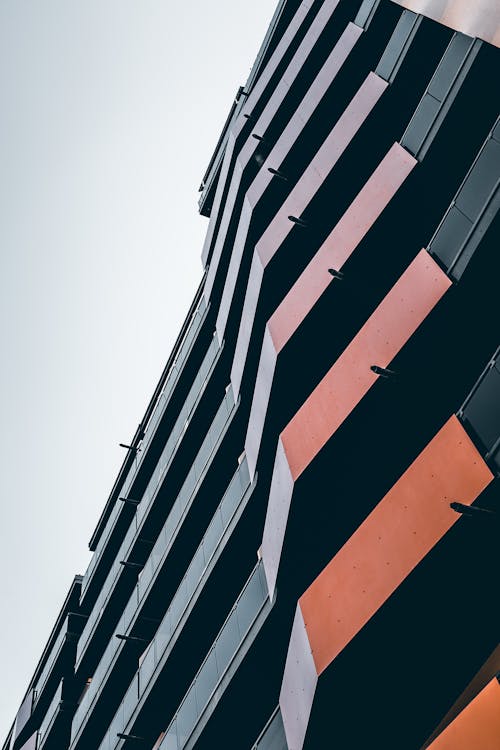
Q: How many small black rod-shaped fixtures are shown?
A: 12